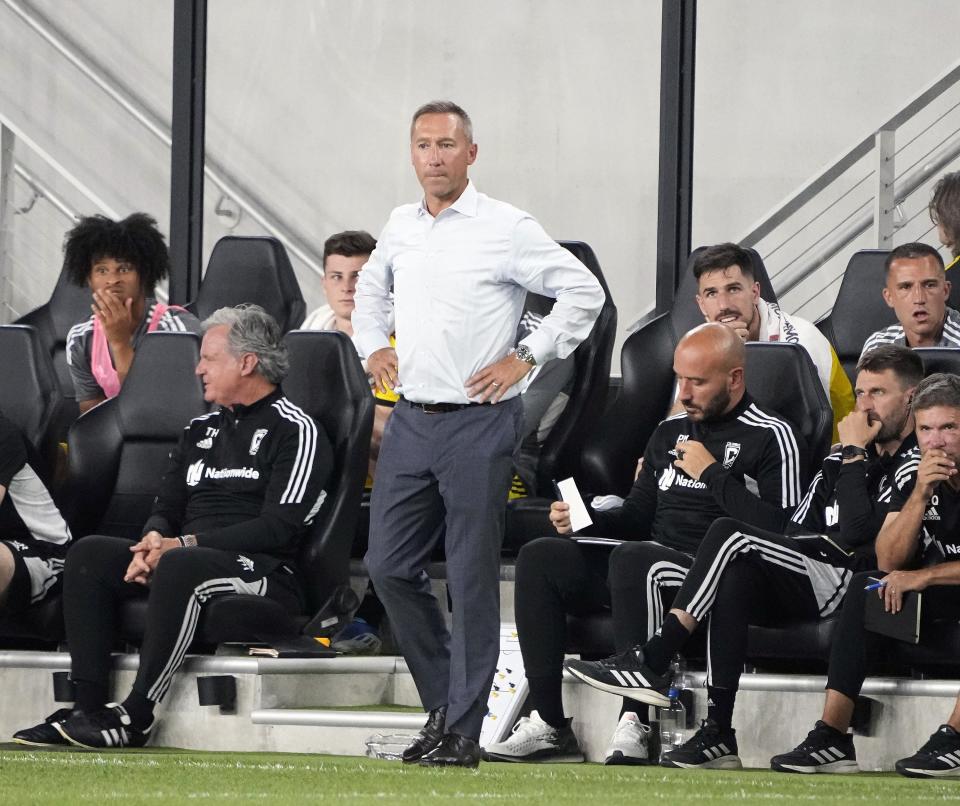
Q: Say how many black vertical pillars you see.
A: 2